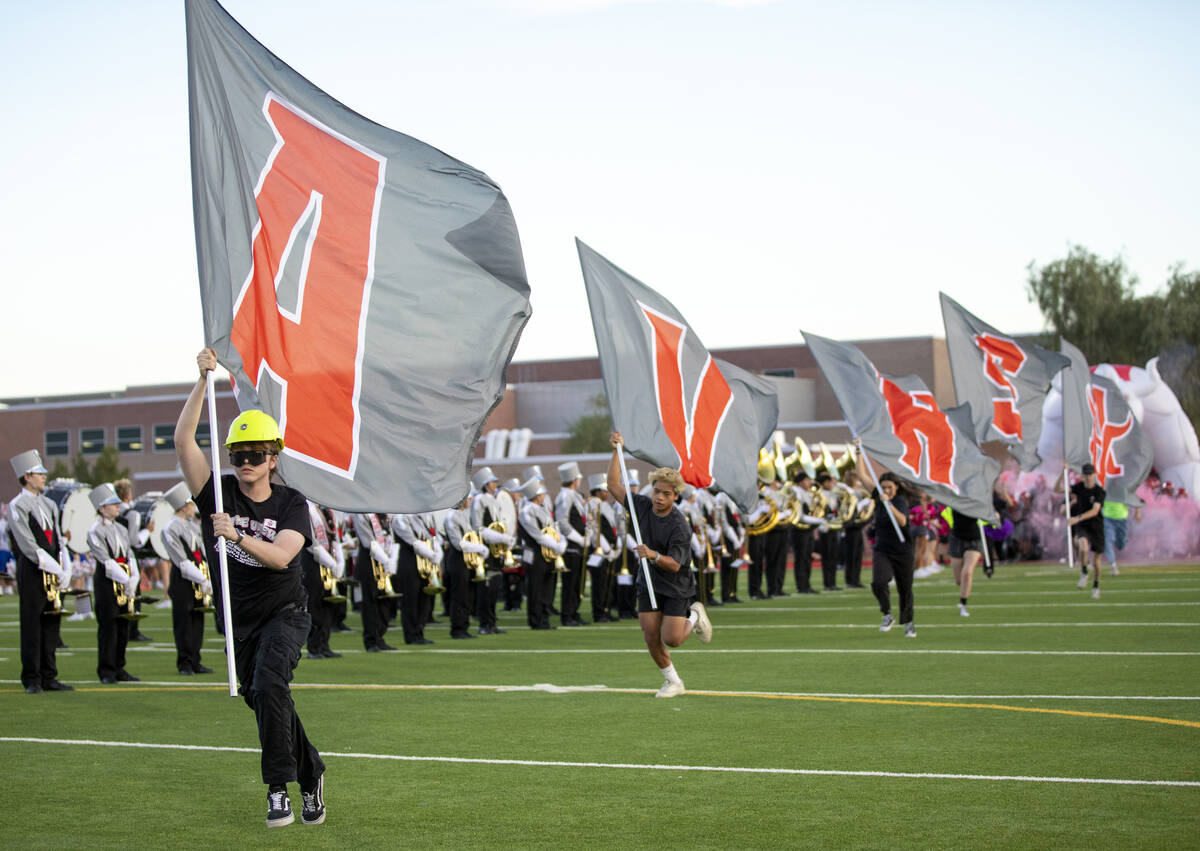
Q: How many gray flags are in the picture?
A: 5